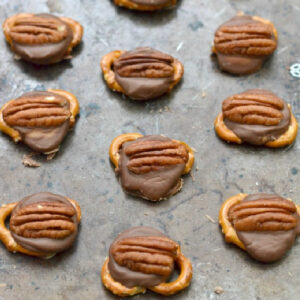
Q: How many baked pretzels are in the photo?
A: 10